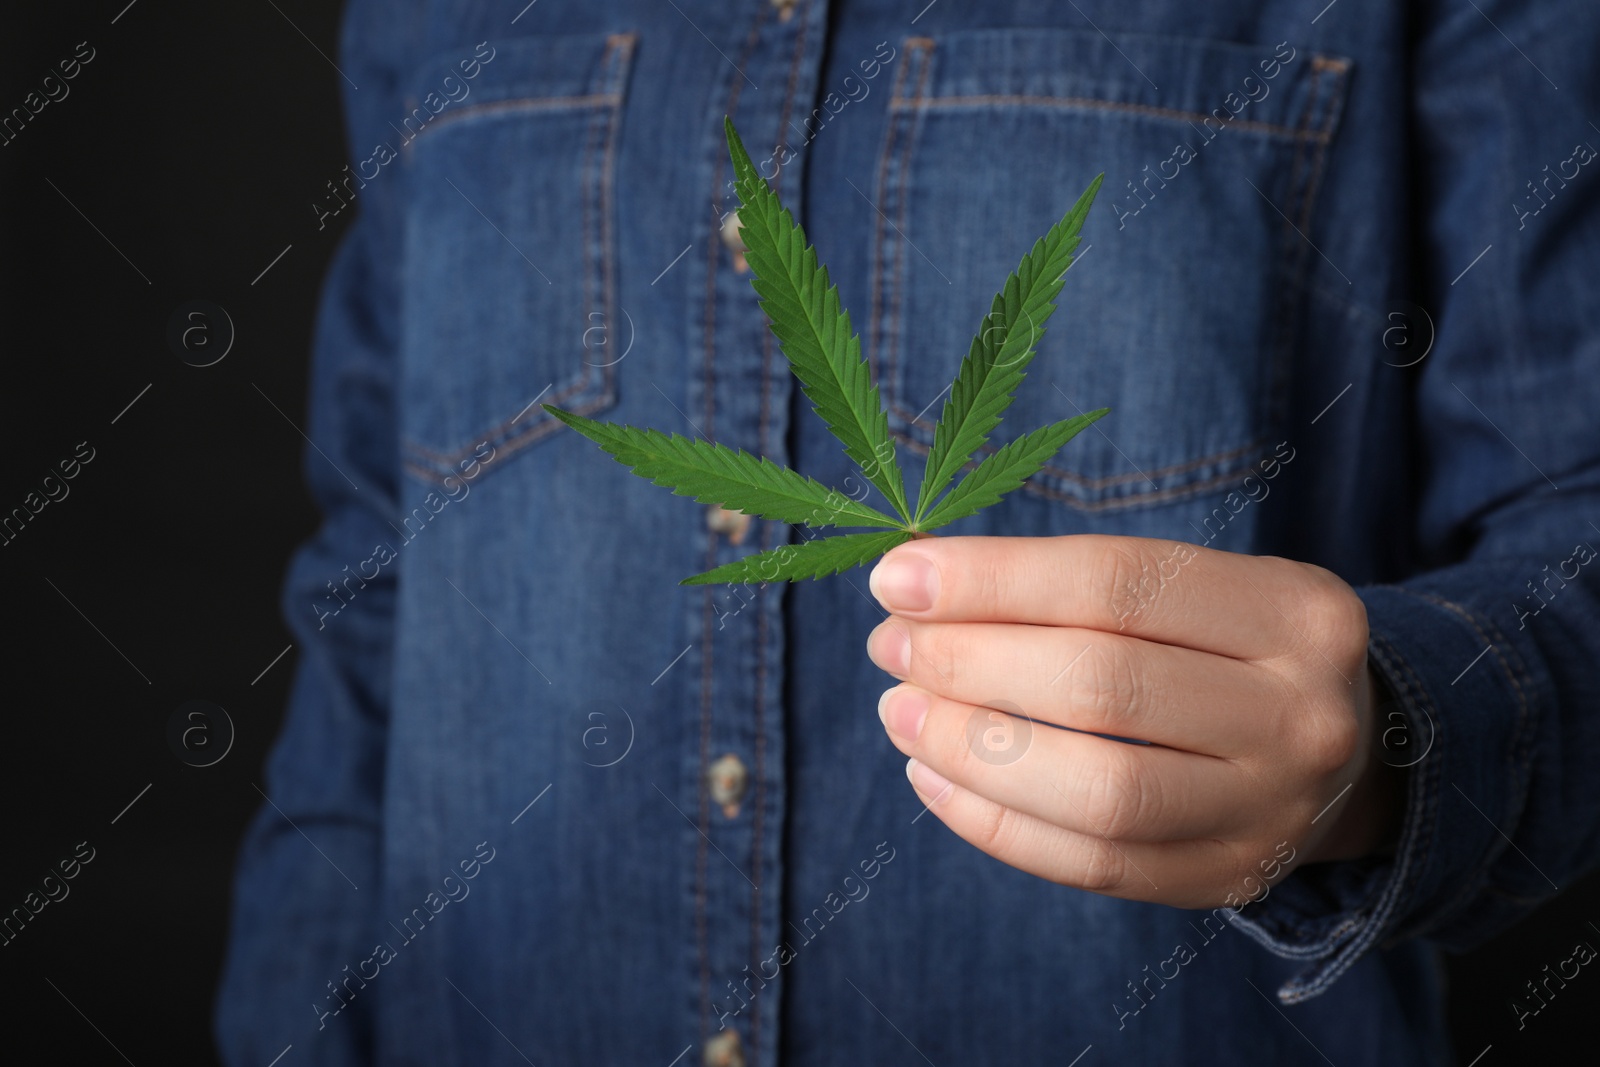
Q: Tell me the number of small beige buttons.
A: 5